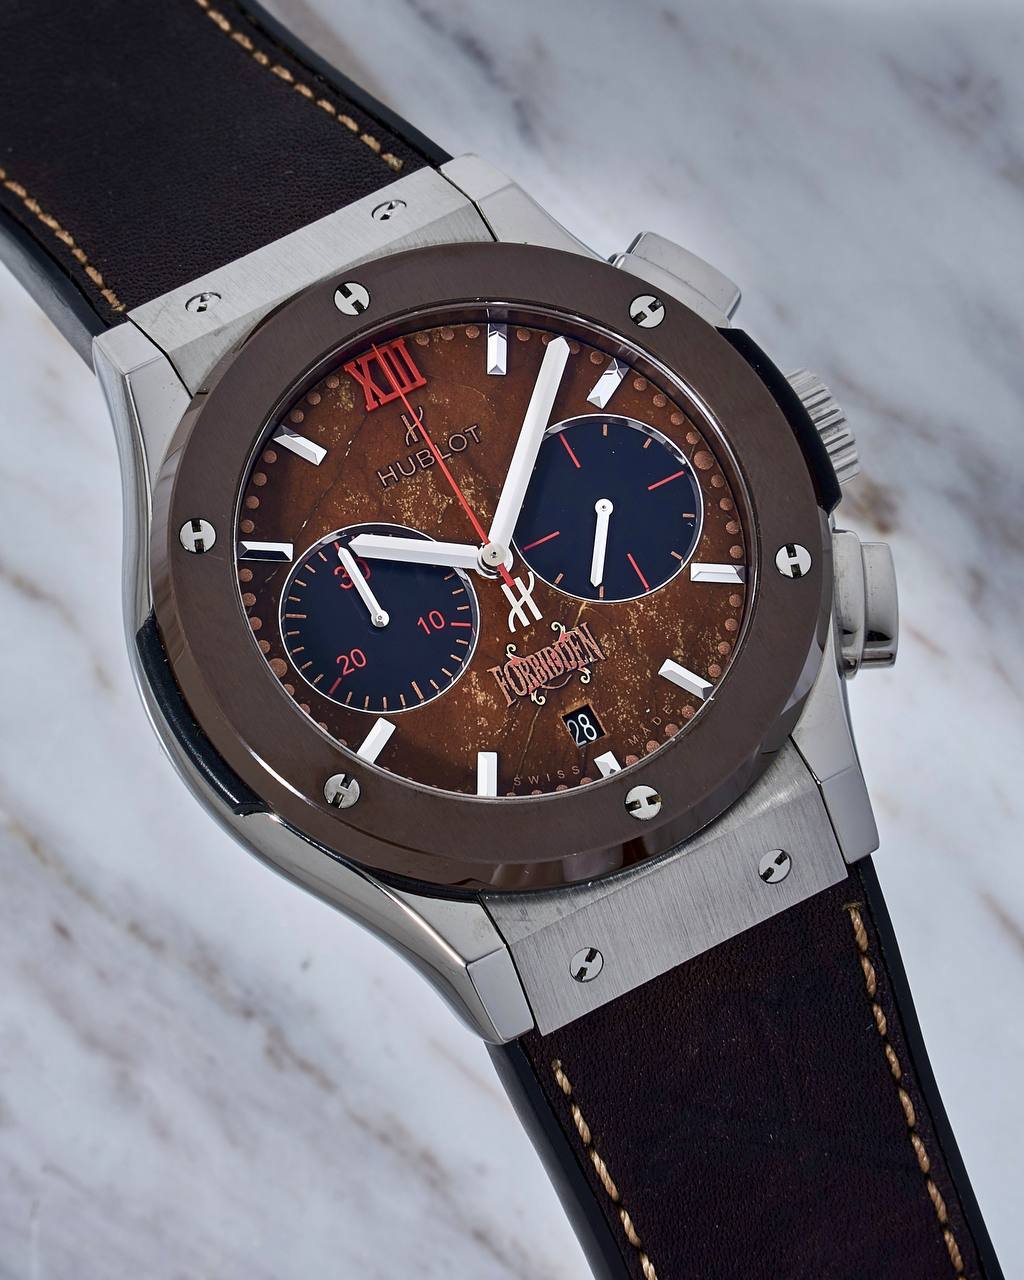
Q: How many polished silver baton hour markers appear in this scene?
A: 9